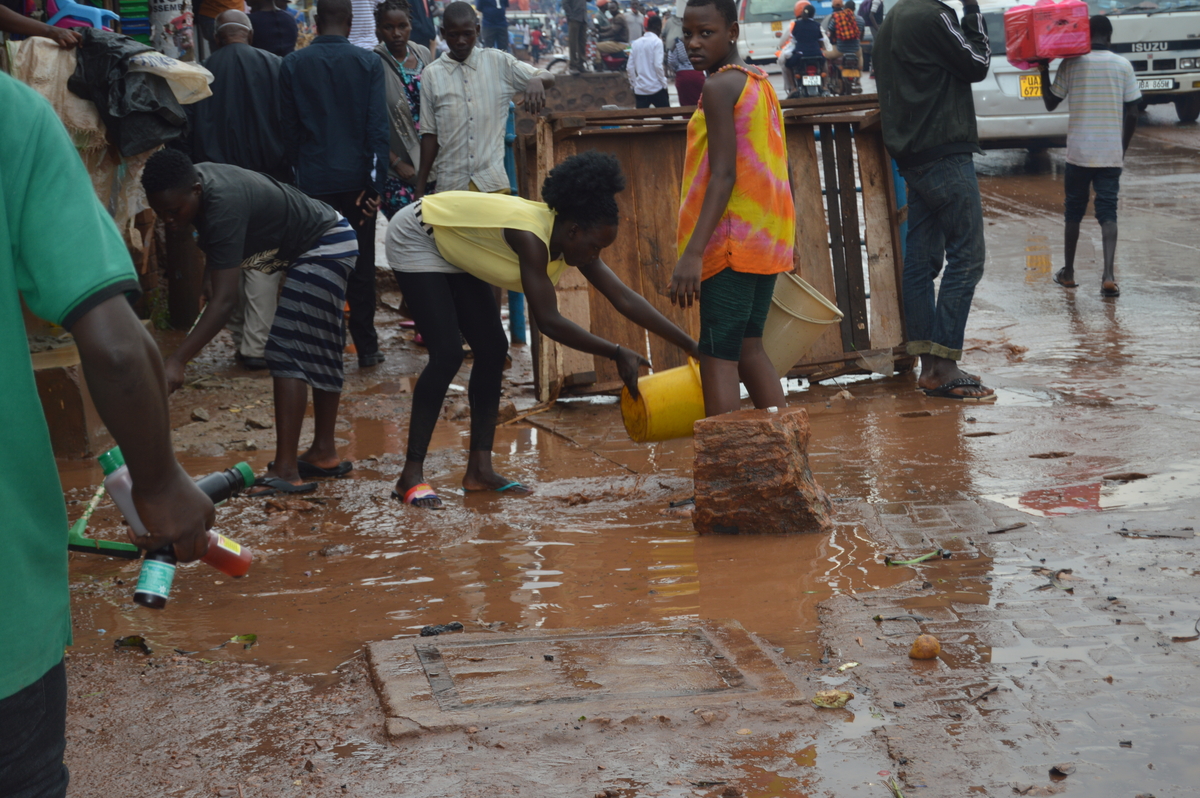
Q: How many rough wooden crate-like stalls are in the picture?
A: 1